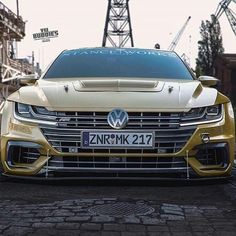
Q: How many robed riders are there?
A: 0